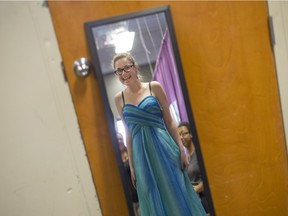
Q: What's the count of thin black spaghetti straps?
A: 2